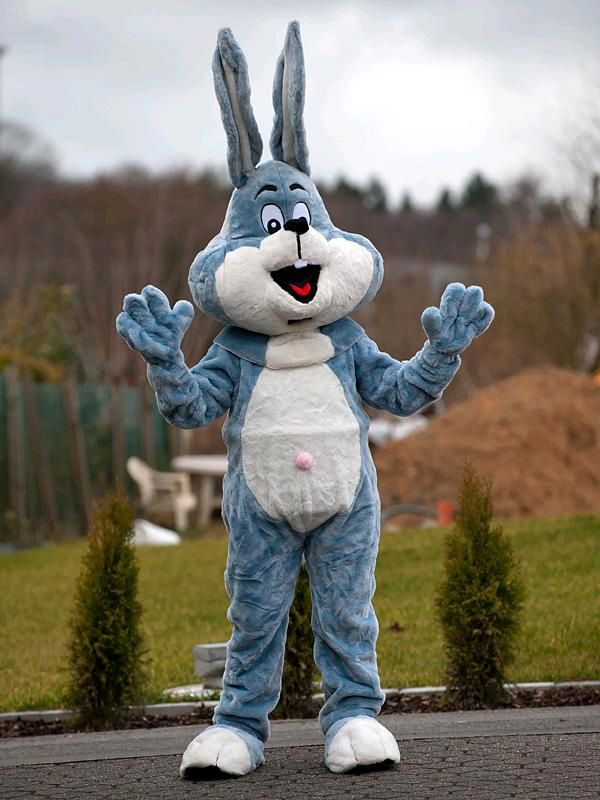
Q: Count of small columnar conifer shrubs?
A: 3